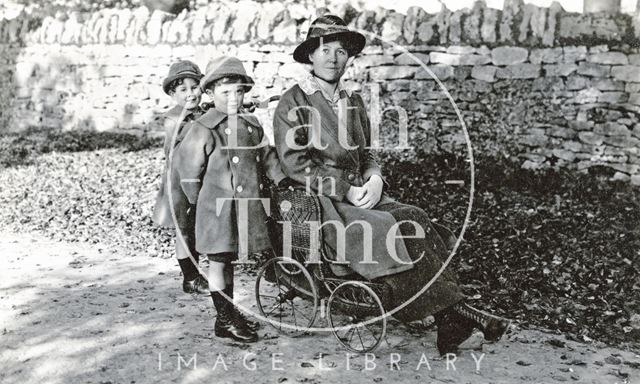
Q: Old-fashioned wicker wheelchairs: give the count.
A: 1